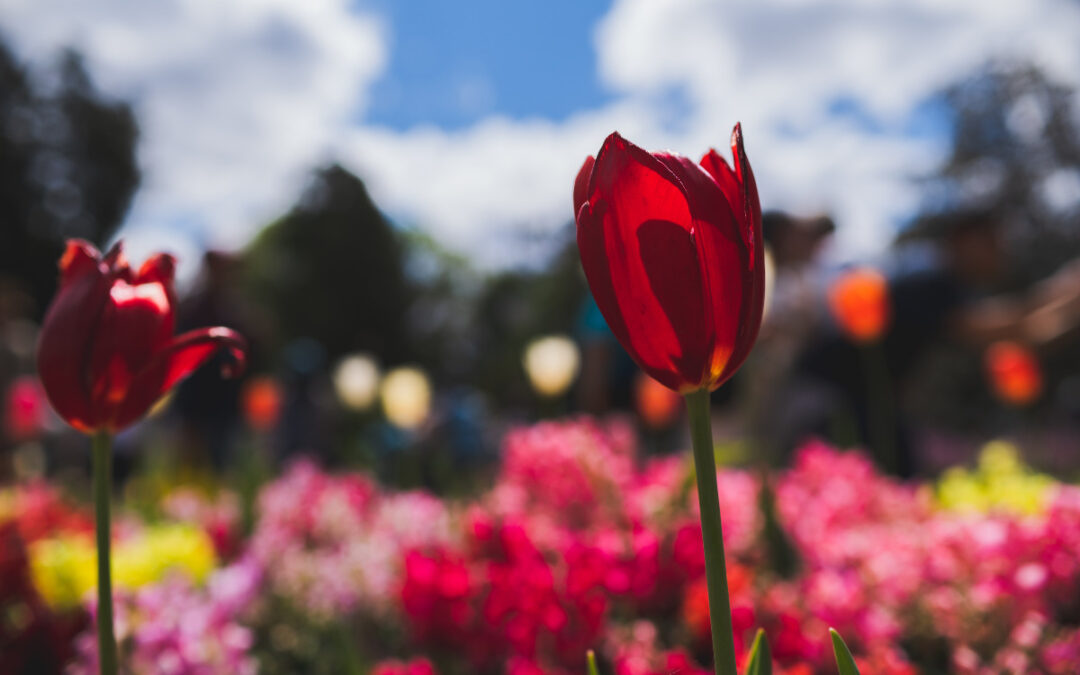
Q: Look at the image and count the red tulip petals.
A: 12